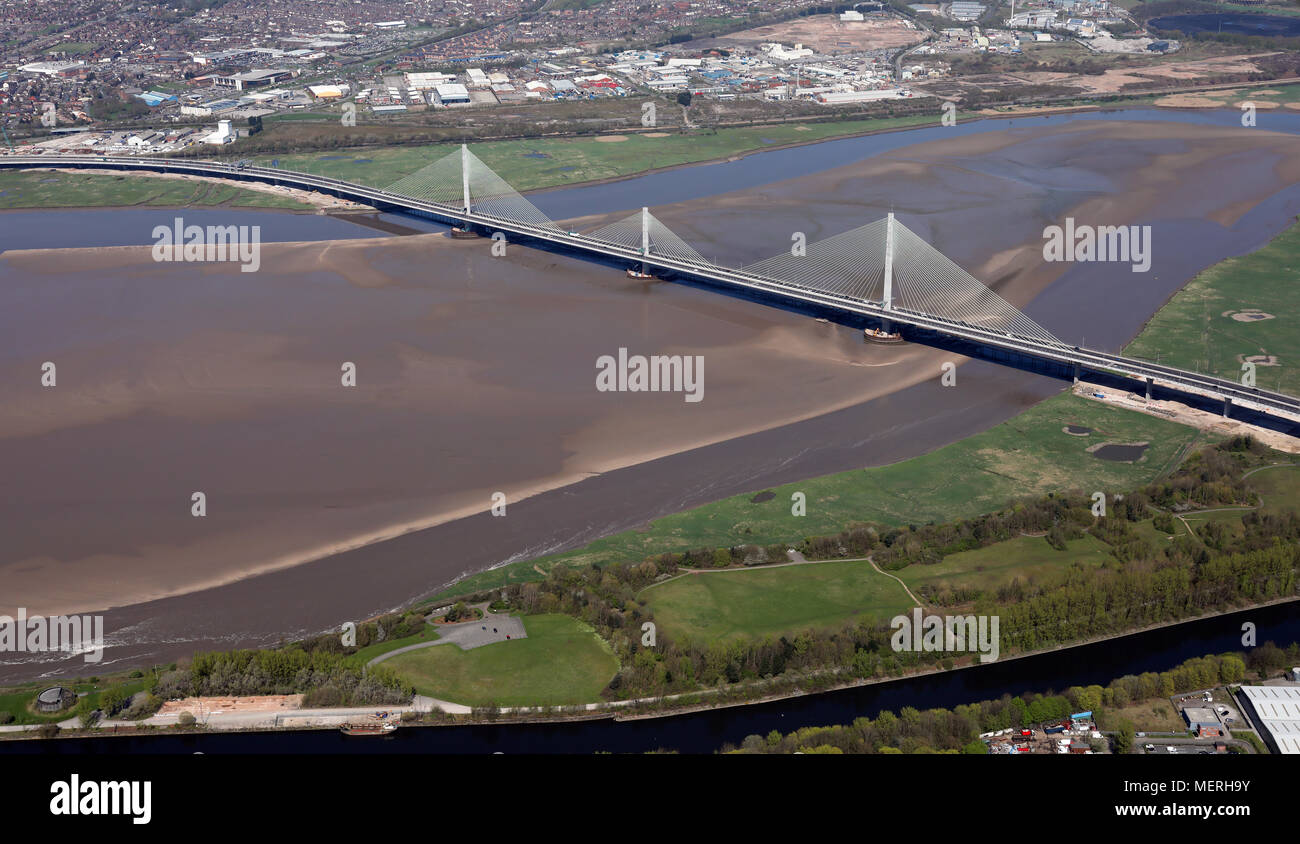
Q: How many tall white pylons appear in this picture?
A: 3